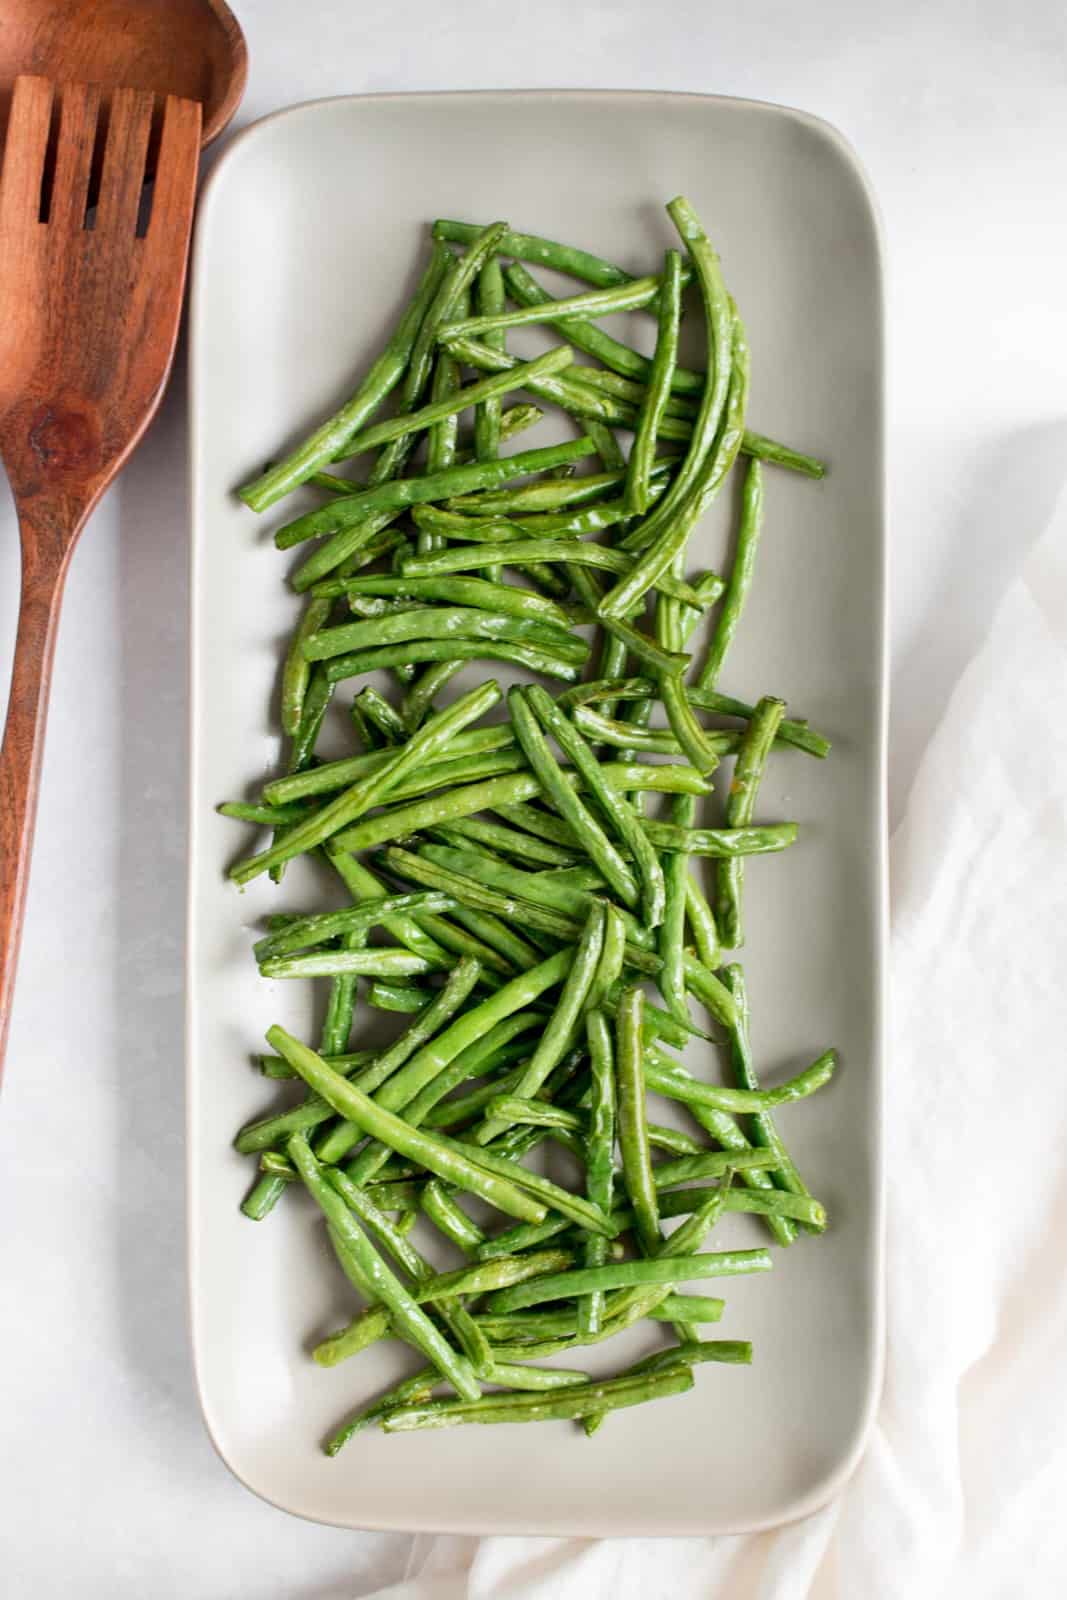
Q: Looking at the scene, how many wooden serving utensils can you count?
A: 2